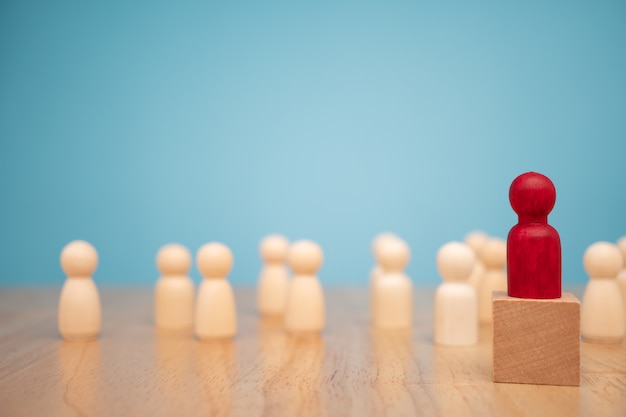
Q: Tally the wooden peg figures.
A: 13